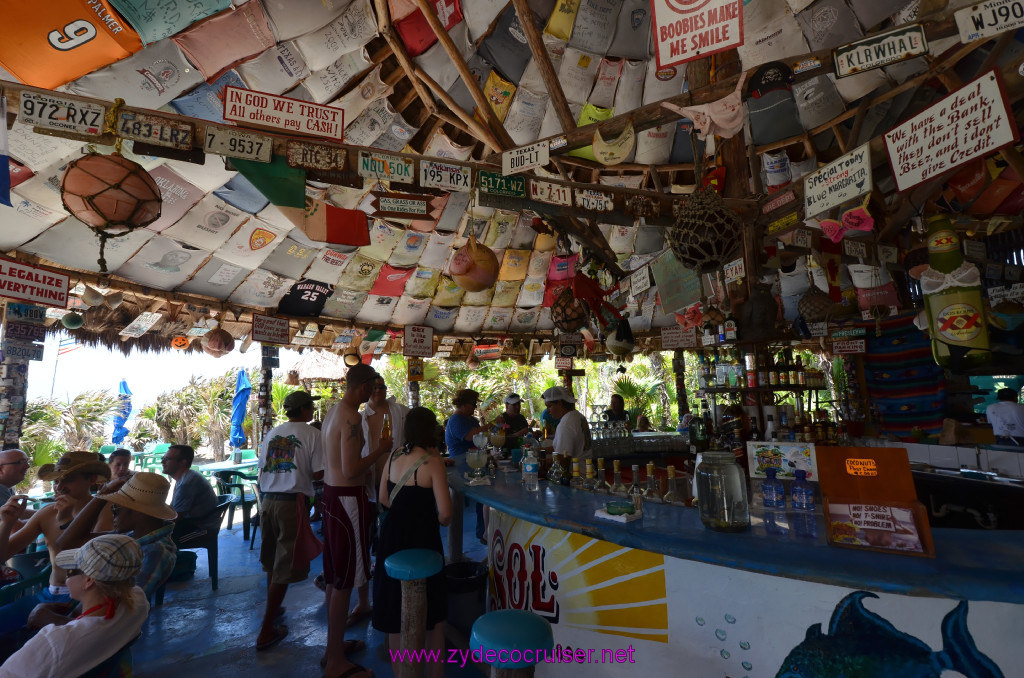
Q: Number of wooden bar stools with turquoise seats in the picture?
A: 2